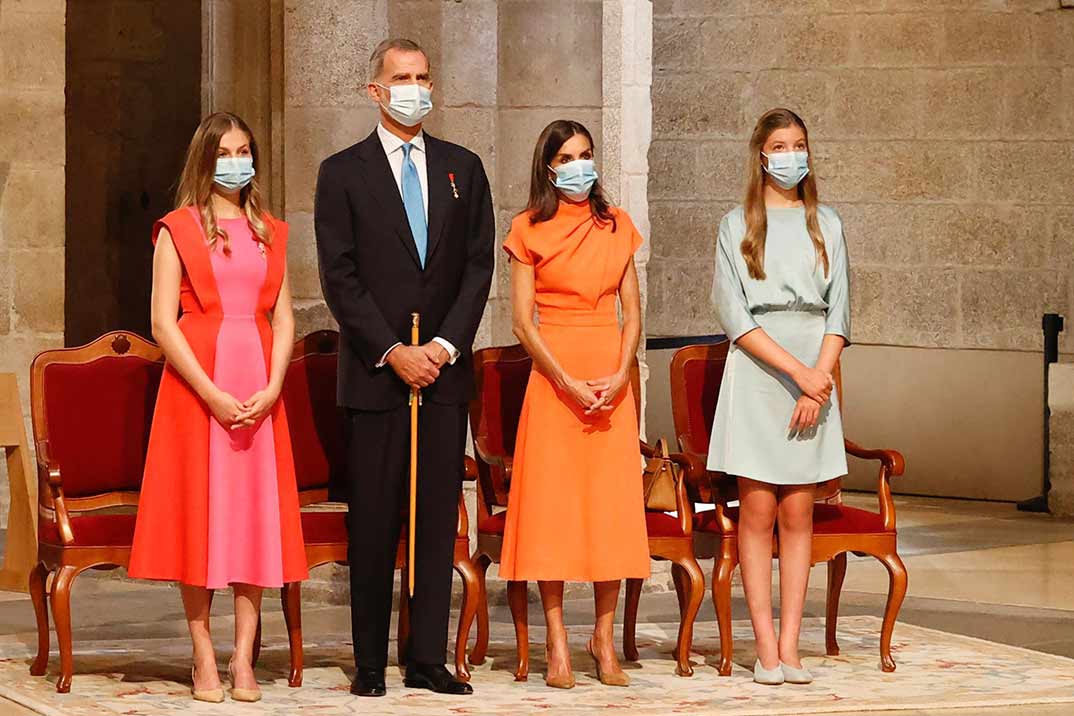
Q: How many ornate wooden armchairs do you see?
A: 4